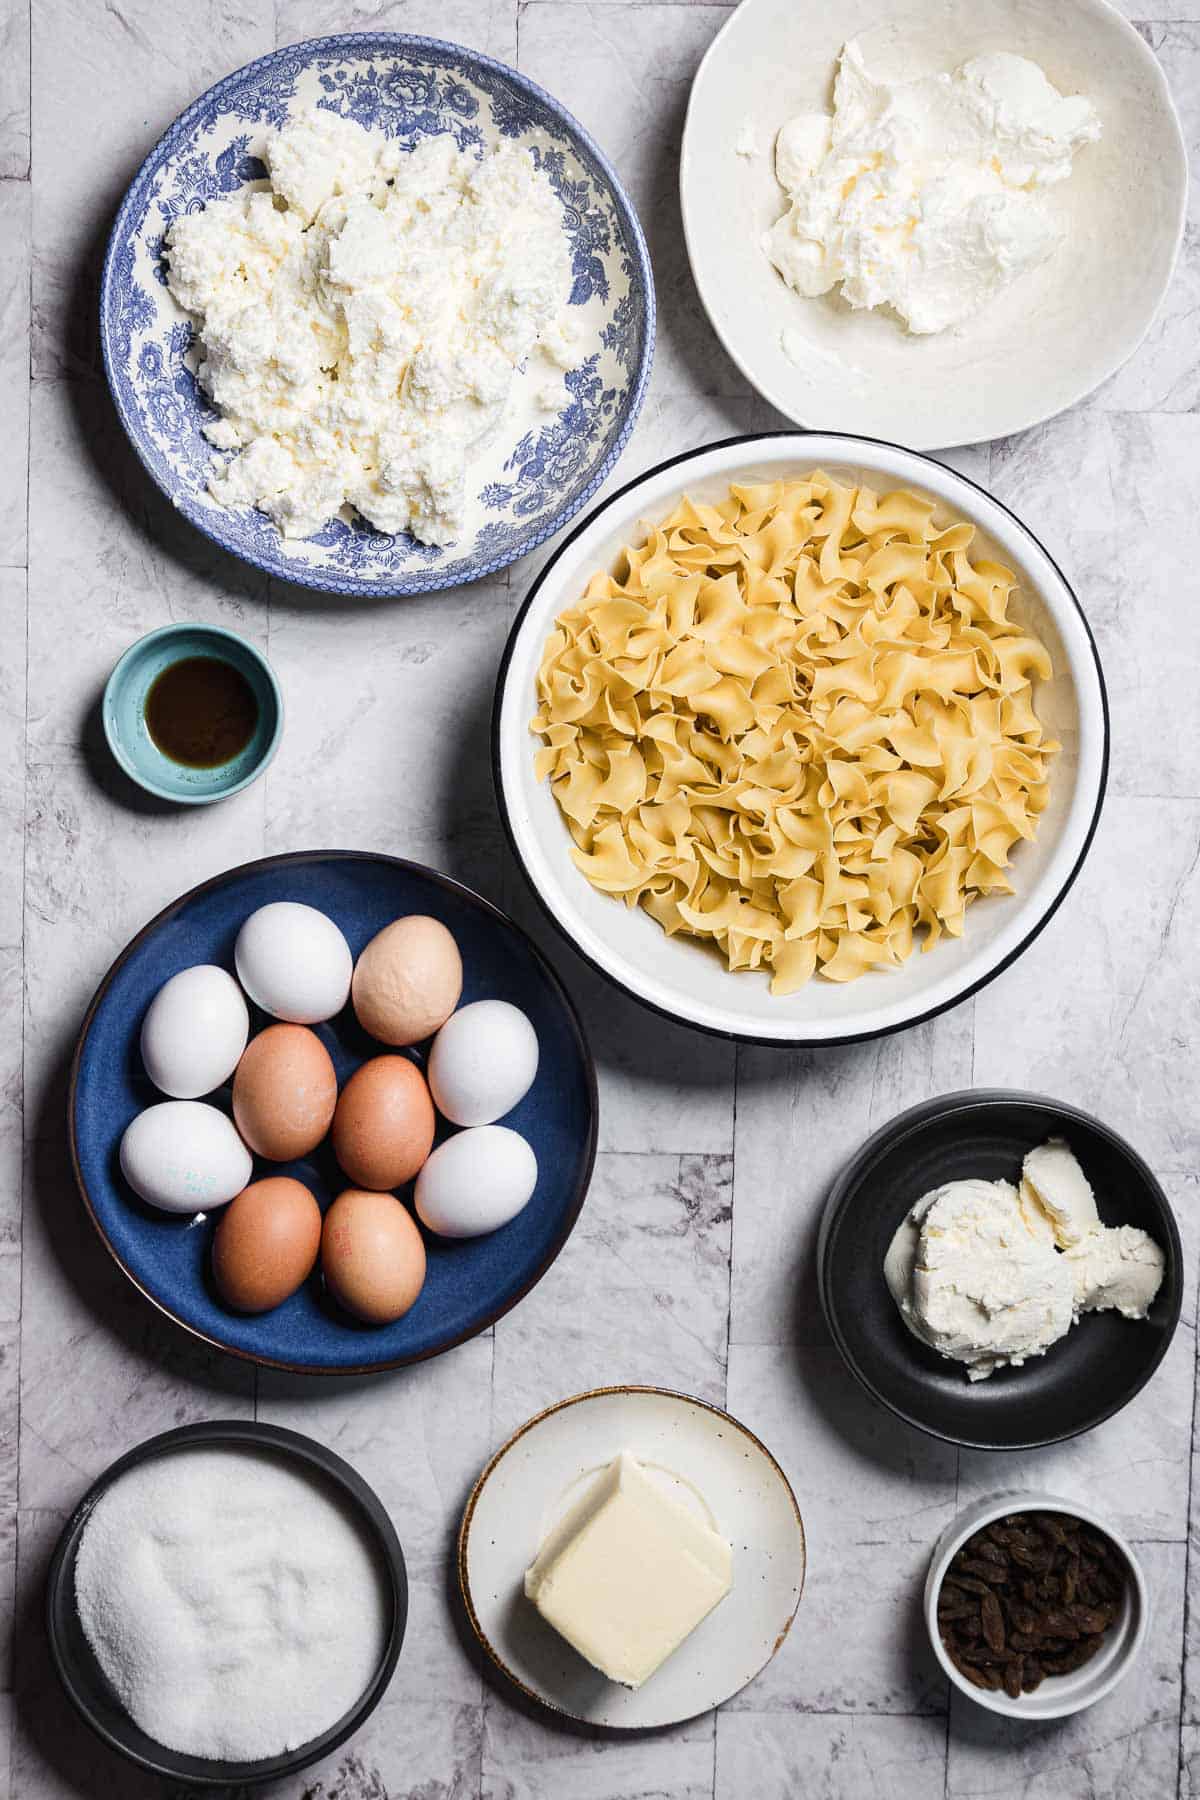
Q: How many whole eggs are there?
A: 10